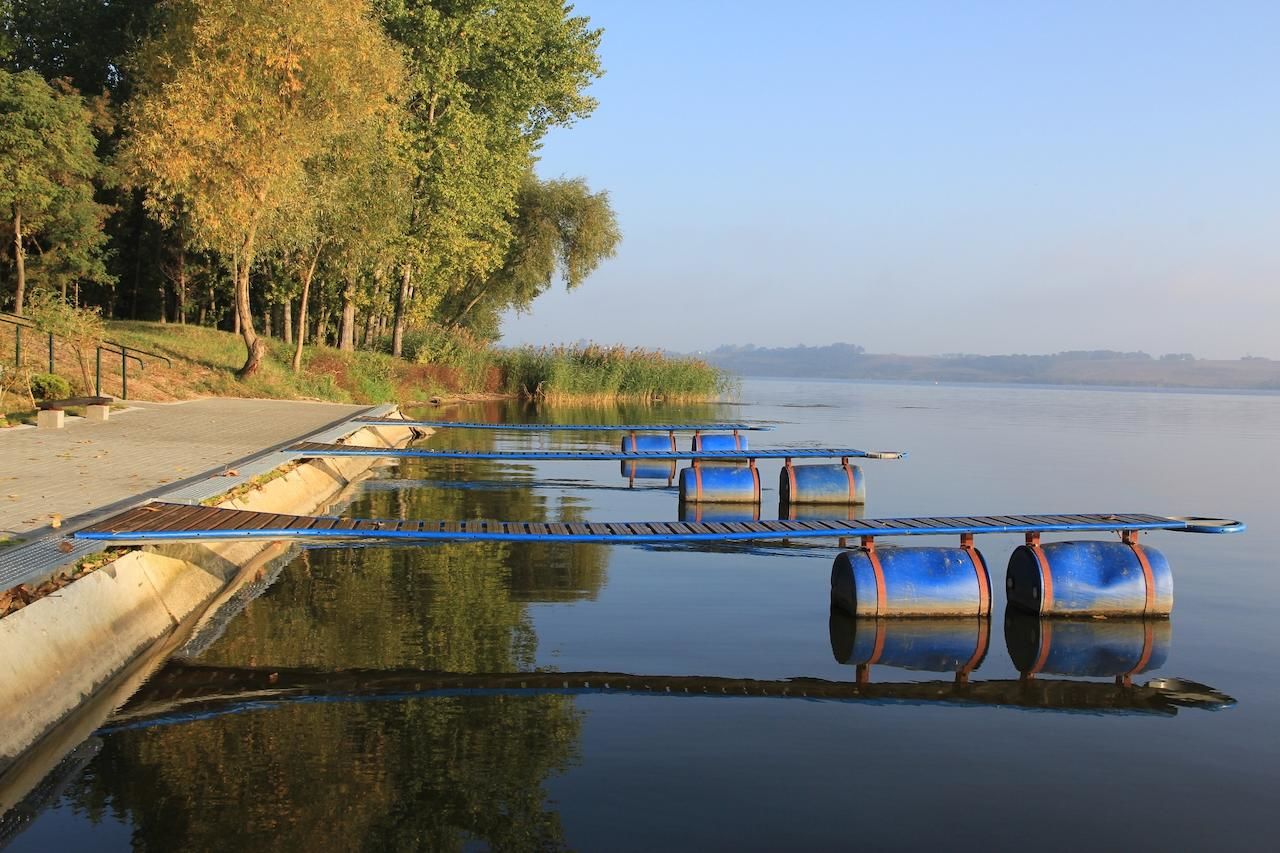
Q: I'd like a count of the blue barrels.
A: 6